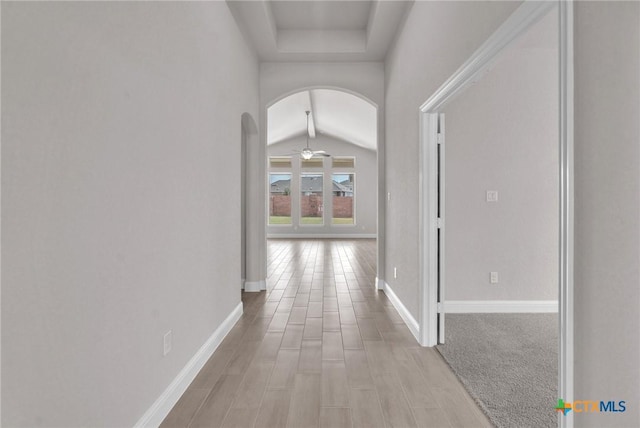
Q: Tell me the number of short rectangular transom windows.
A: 3